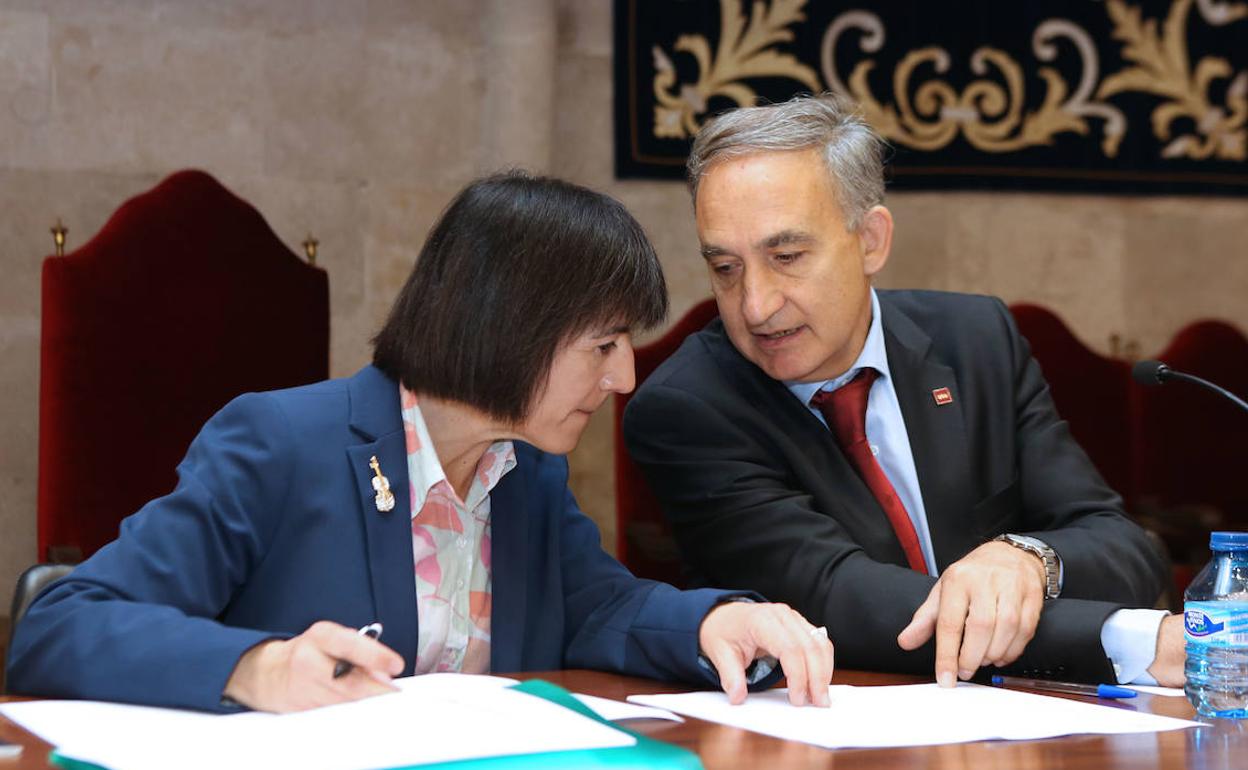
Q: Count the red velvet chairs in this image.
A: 4